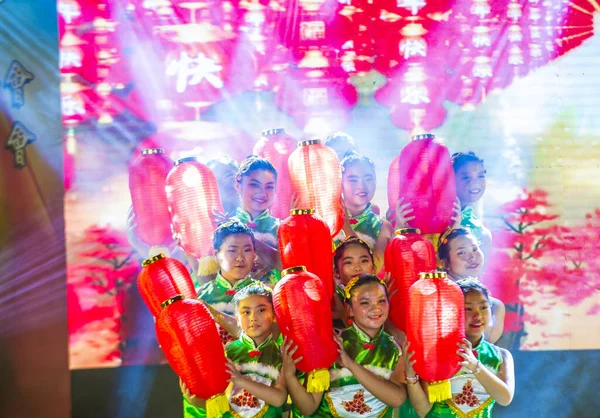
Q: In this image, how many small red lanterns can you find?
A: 12